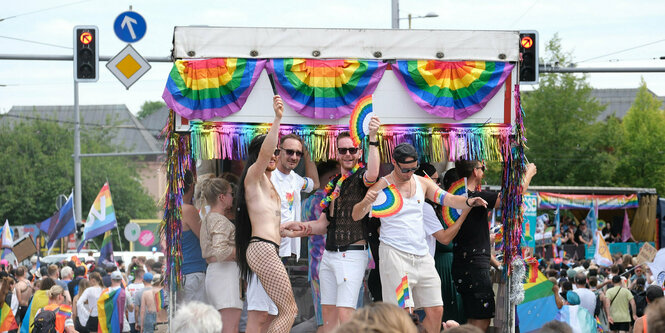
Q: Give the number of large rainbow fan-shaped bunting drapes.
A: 3